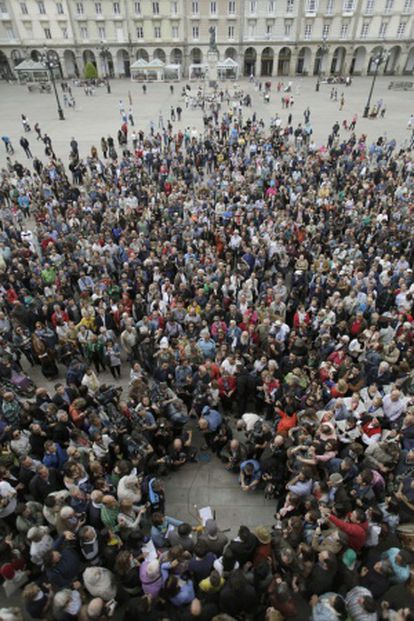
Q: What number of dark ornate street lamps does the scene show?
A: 4